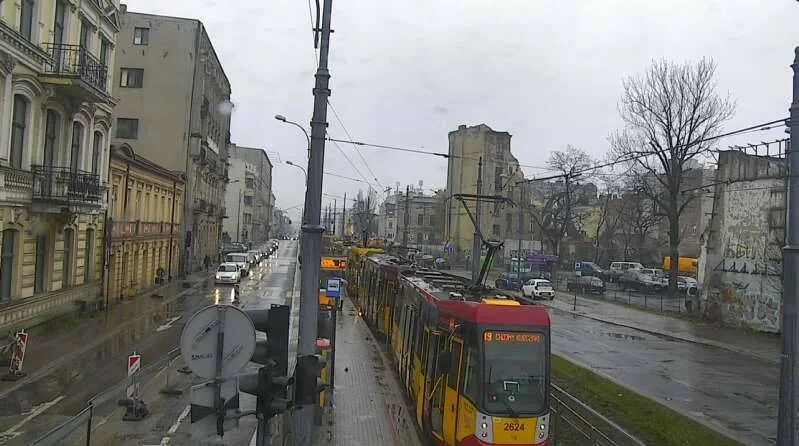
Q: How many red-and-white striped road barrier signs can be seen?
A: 2